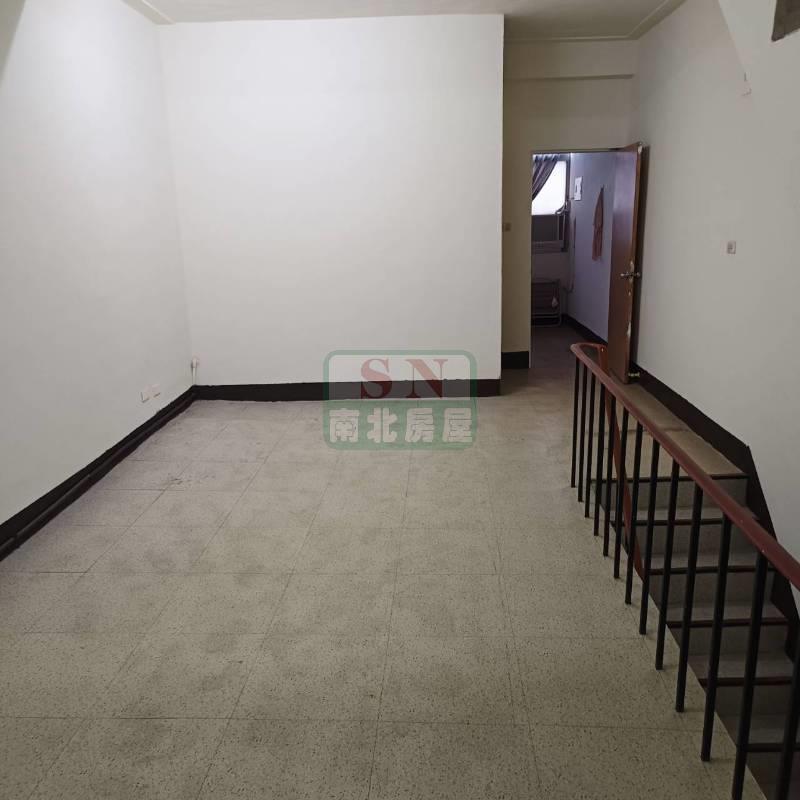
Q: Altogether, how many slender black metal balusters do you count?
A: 13